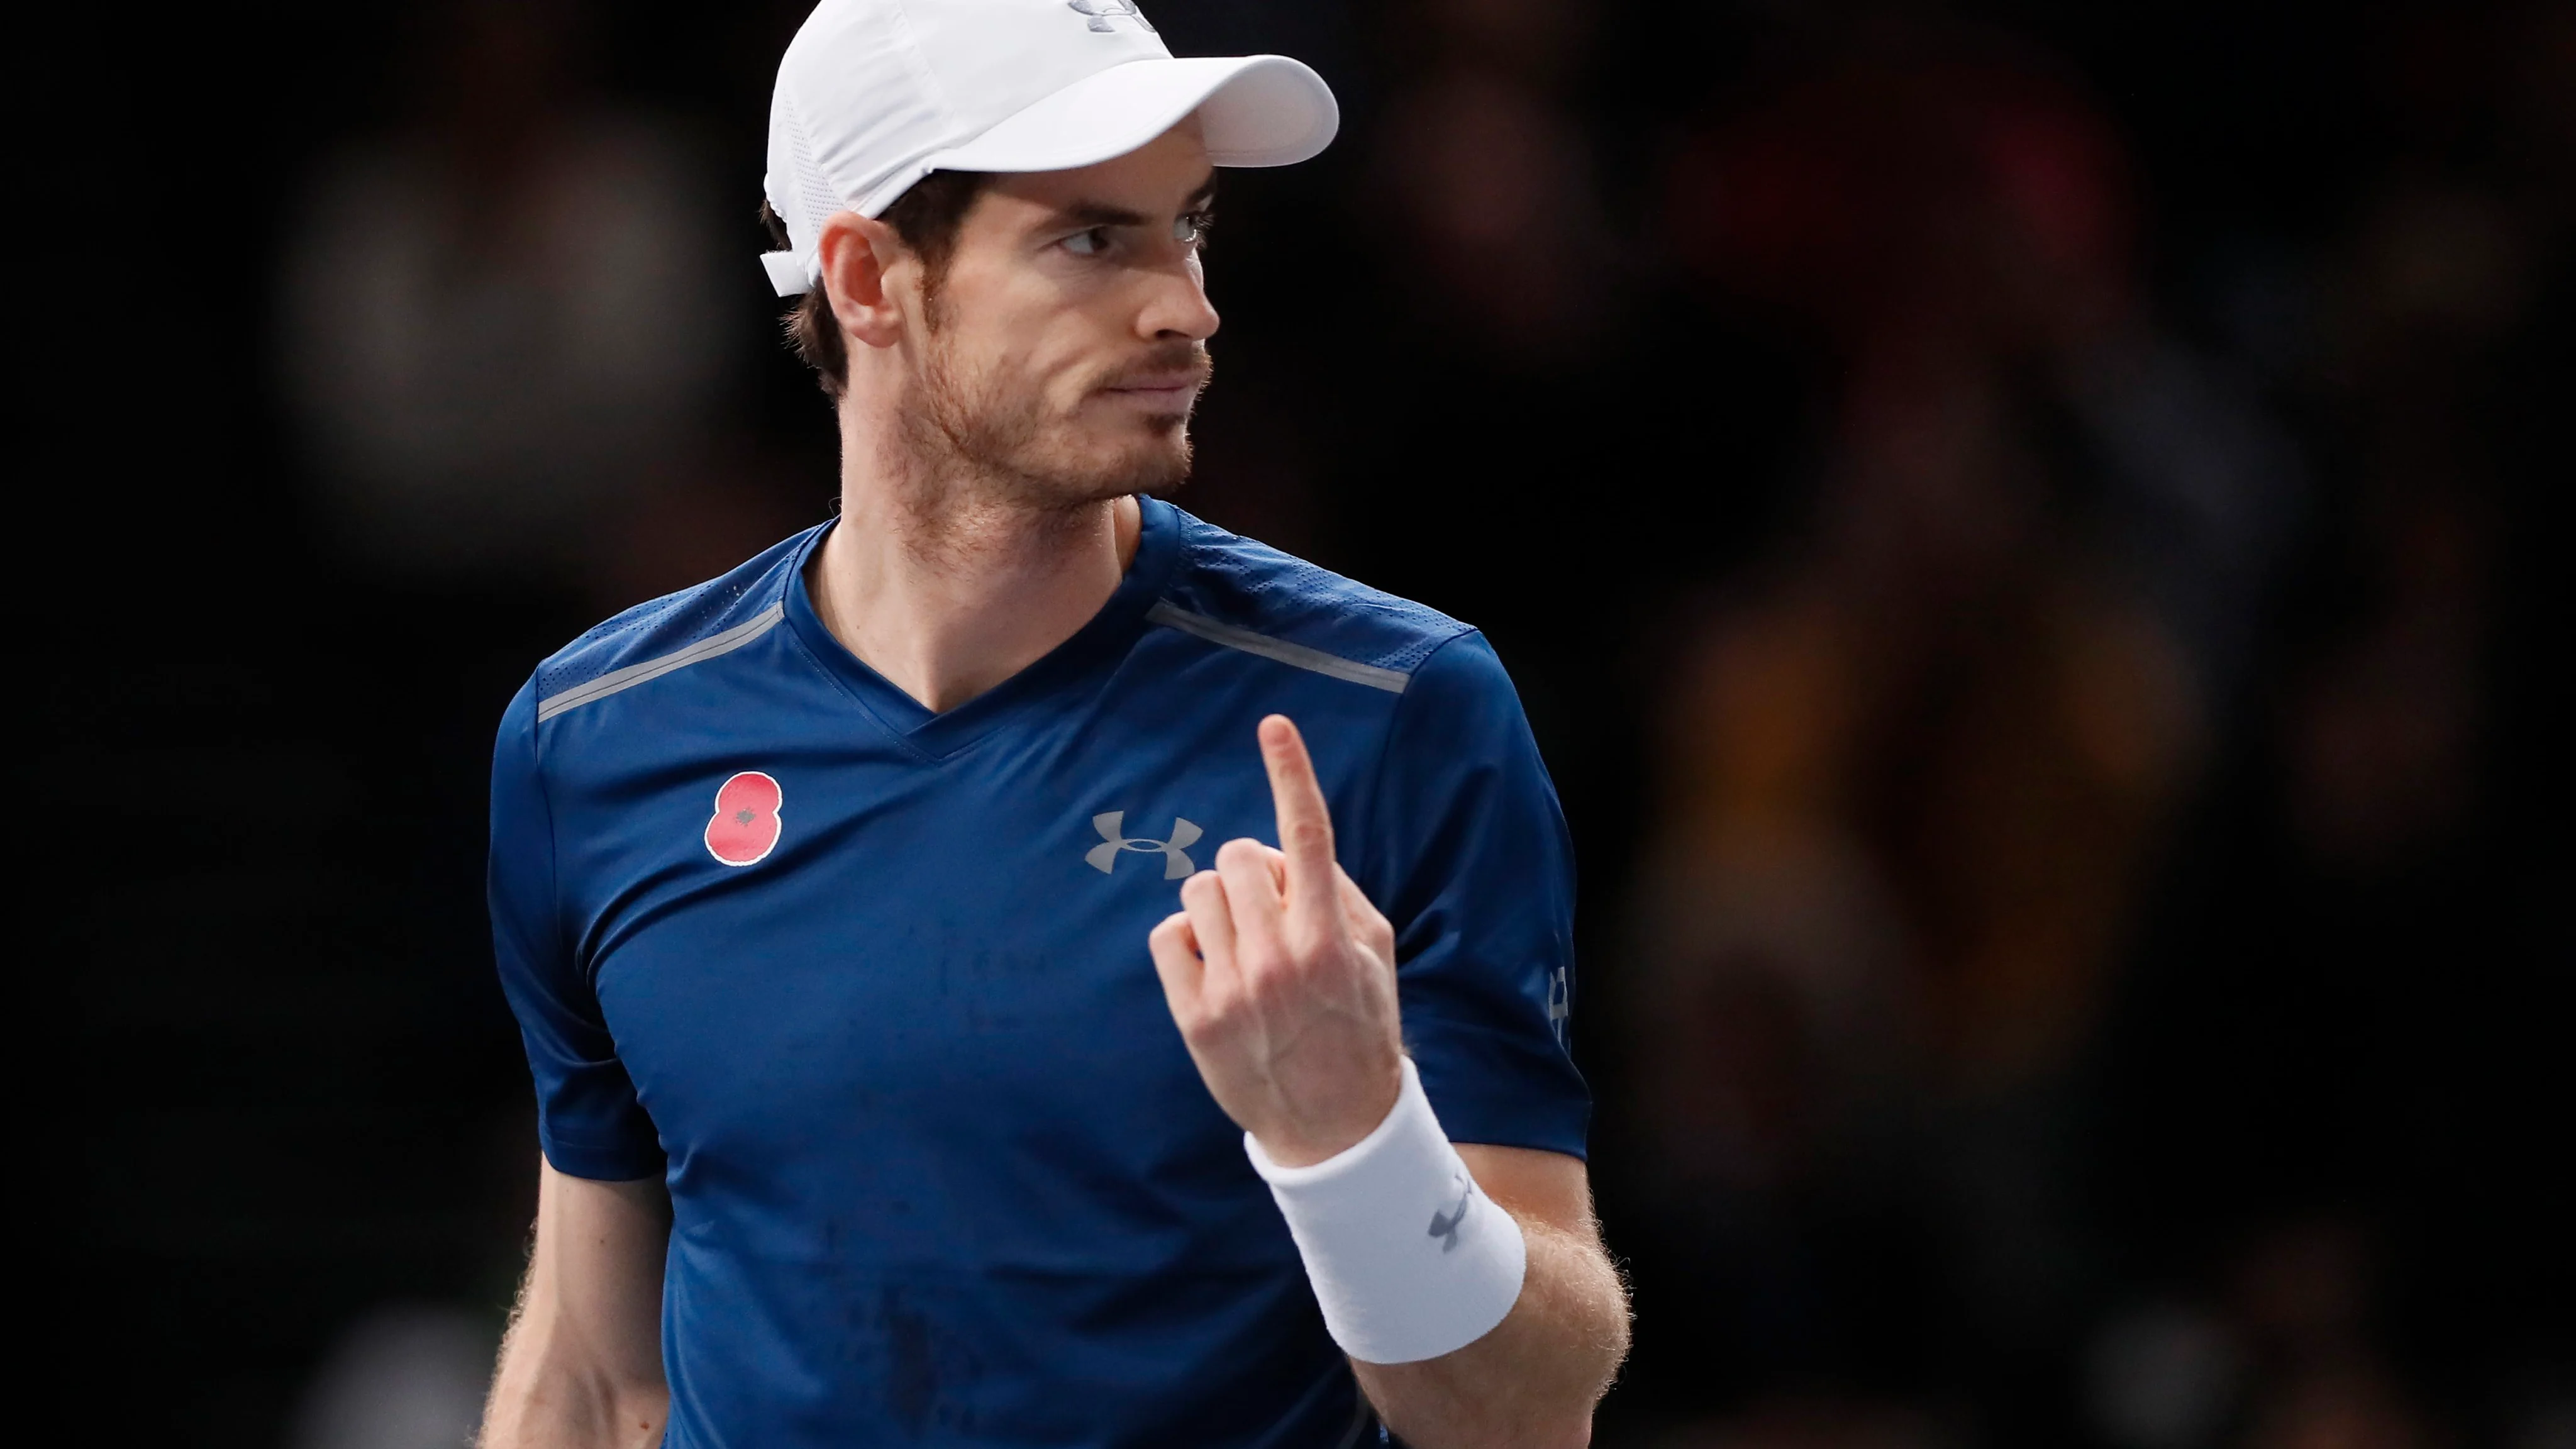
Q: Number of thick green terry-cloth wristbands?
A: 0